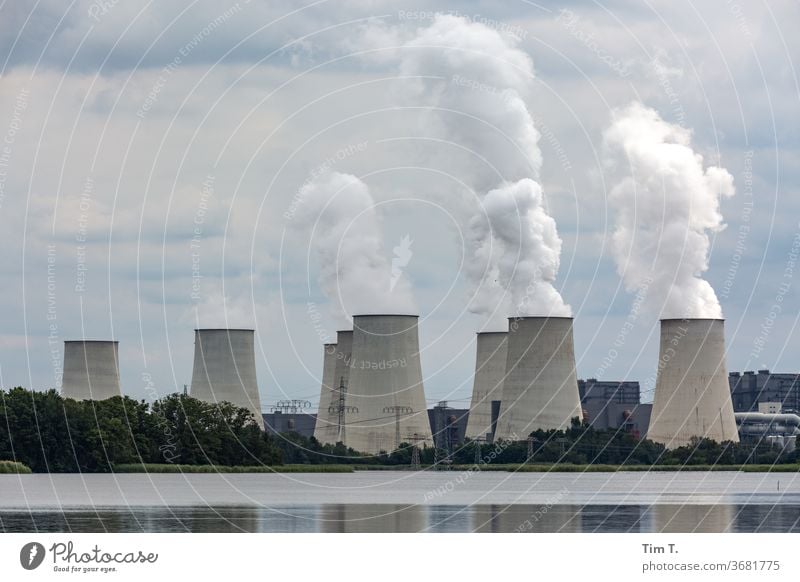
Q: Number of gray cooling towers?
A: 8